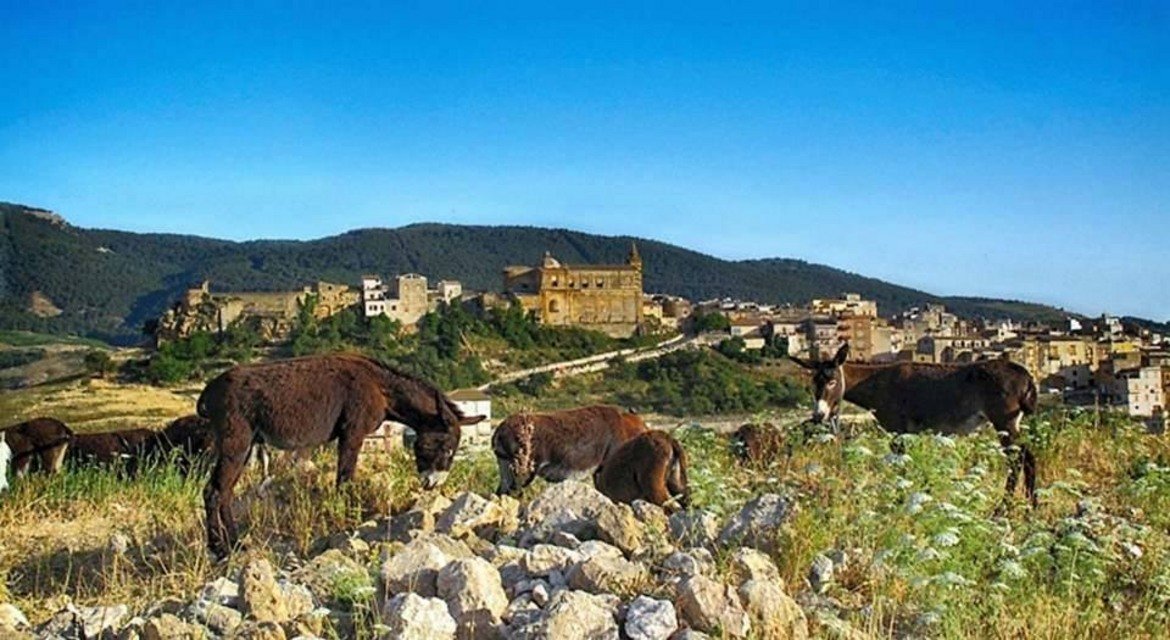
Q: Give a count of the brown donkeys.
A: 8